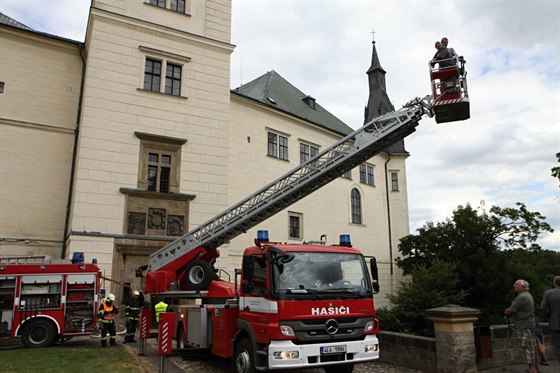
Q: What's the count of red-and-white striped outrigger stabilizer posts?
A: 2